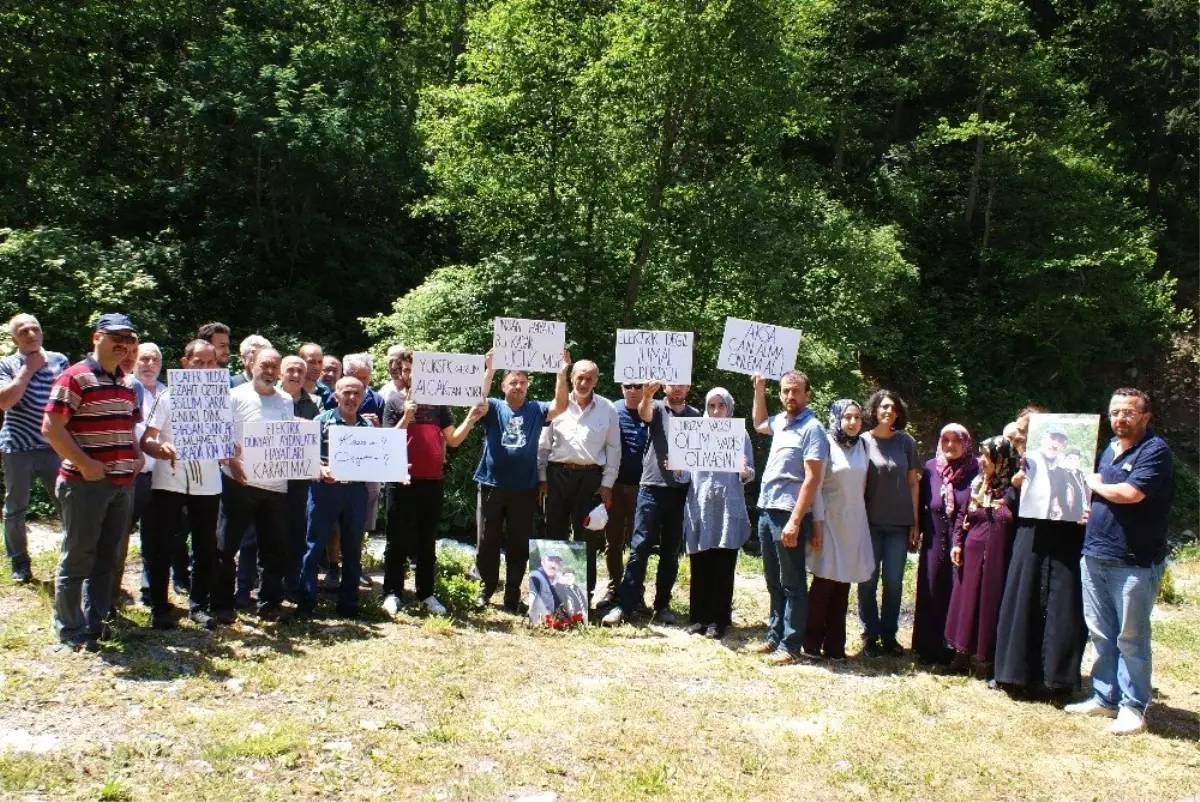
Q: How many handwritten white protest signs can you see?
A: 8